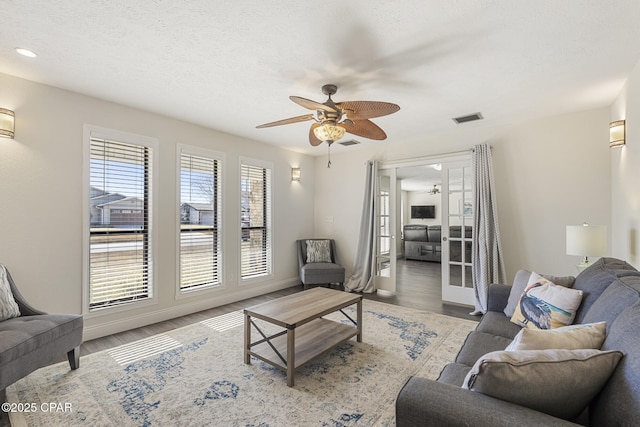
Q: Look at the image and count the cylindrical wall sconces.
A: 3